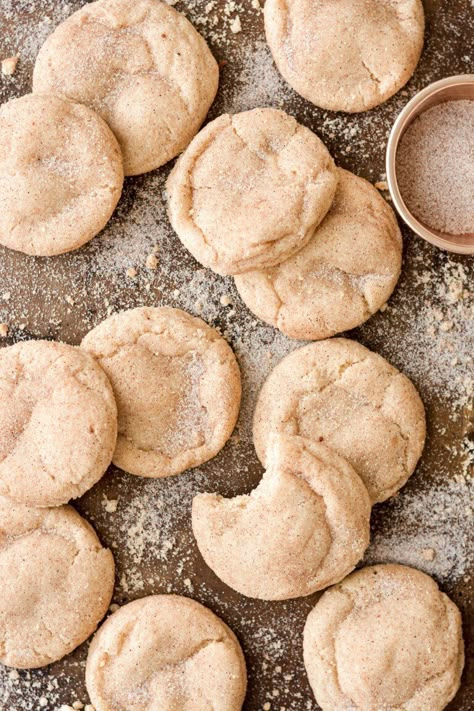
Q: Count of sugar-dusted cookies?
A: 12